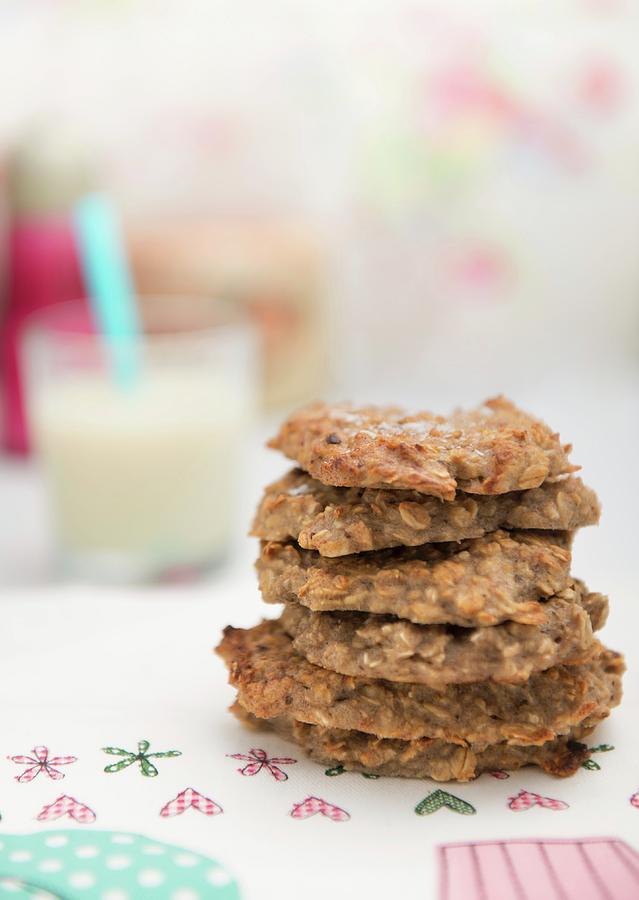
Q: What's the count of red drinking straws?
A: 0